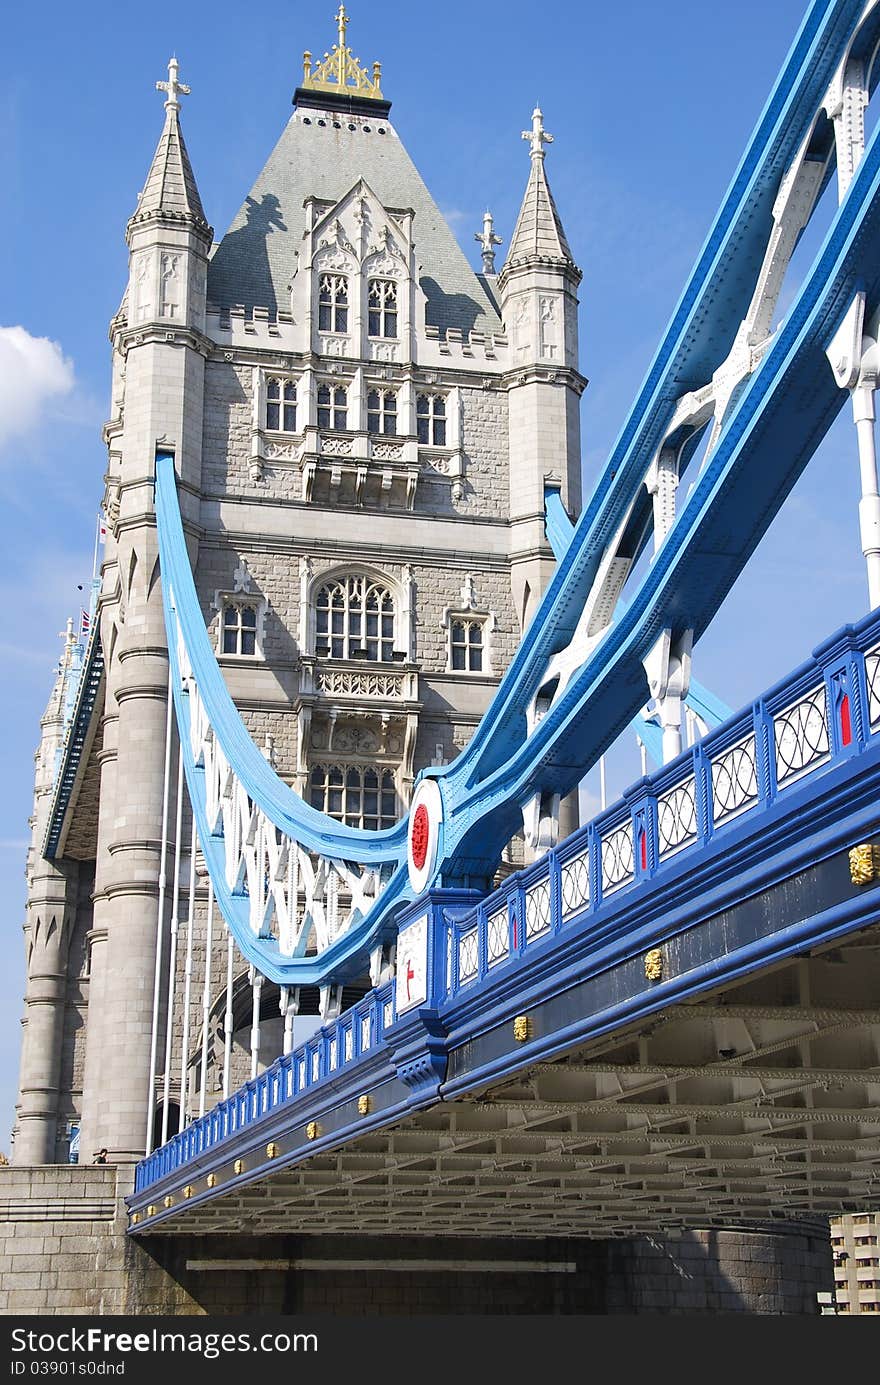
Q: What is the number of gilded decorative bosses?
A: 12